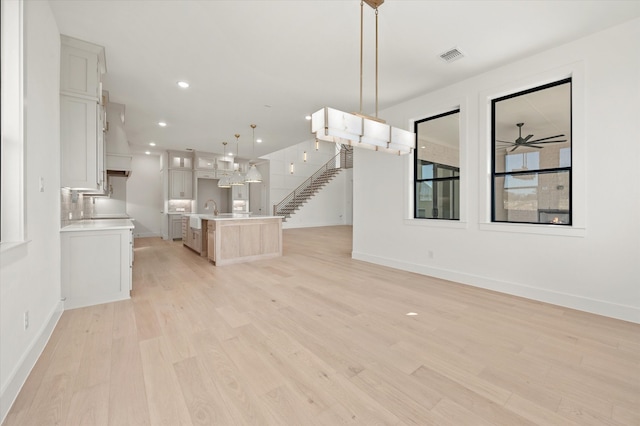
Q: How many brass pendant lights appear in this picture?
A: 3